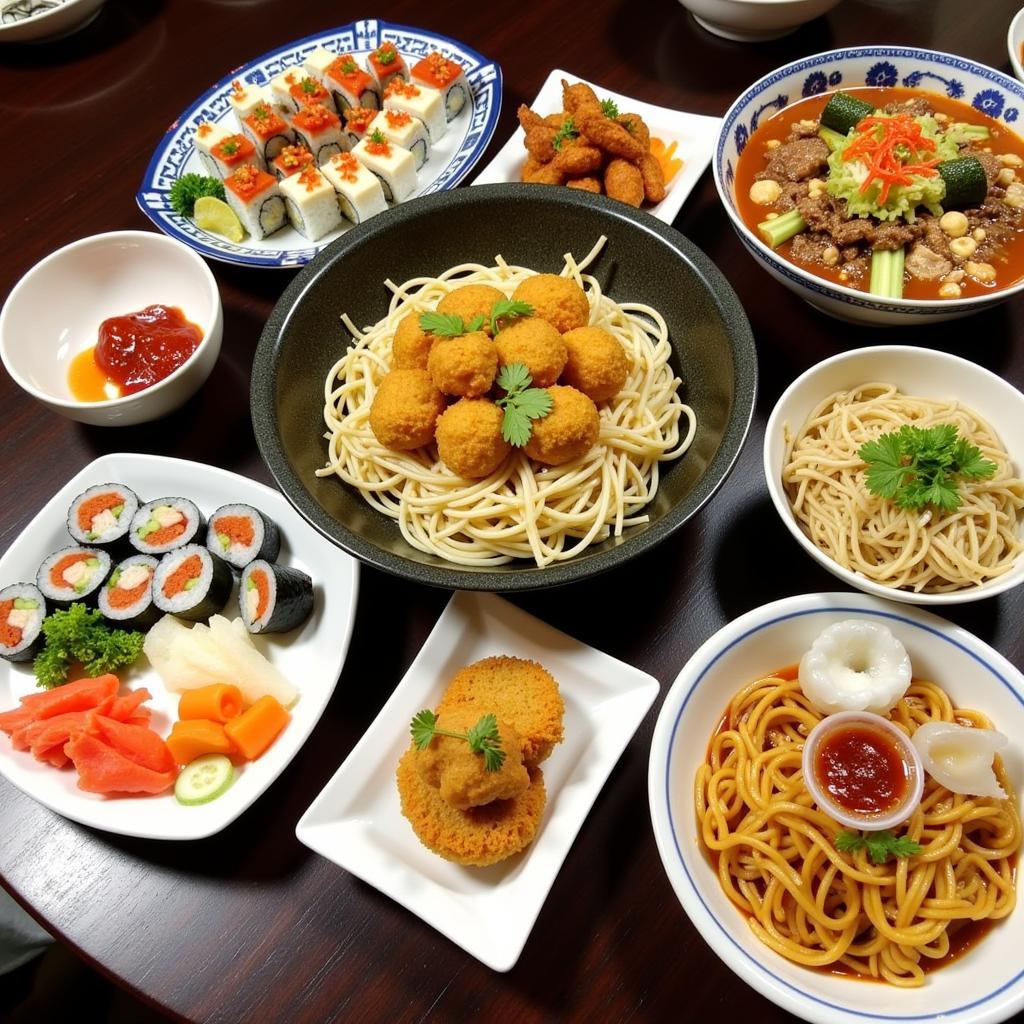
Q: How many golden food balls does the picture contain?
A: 9